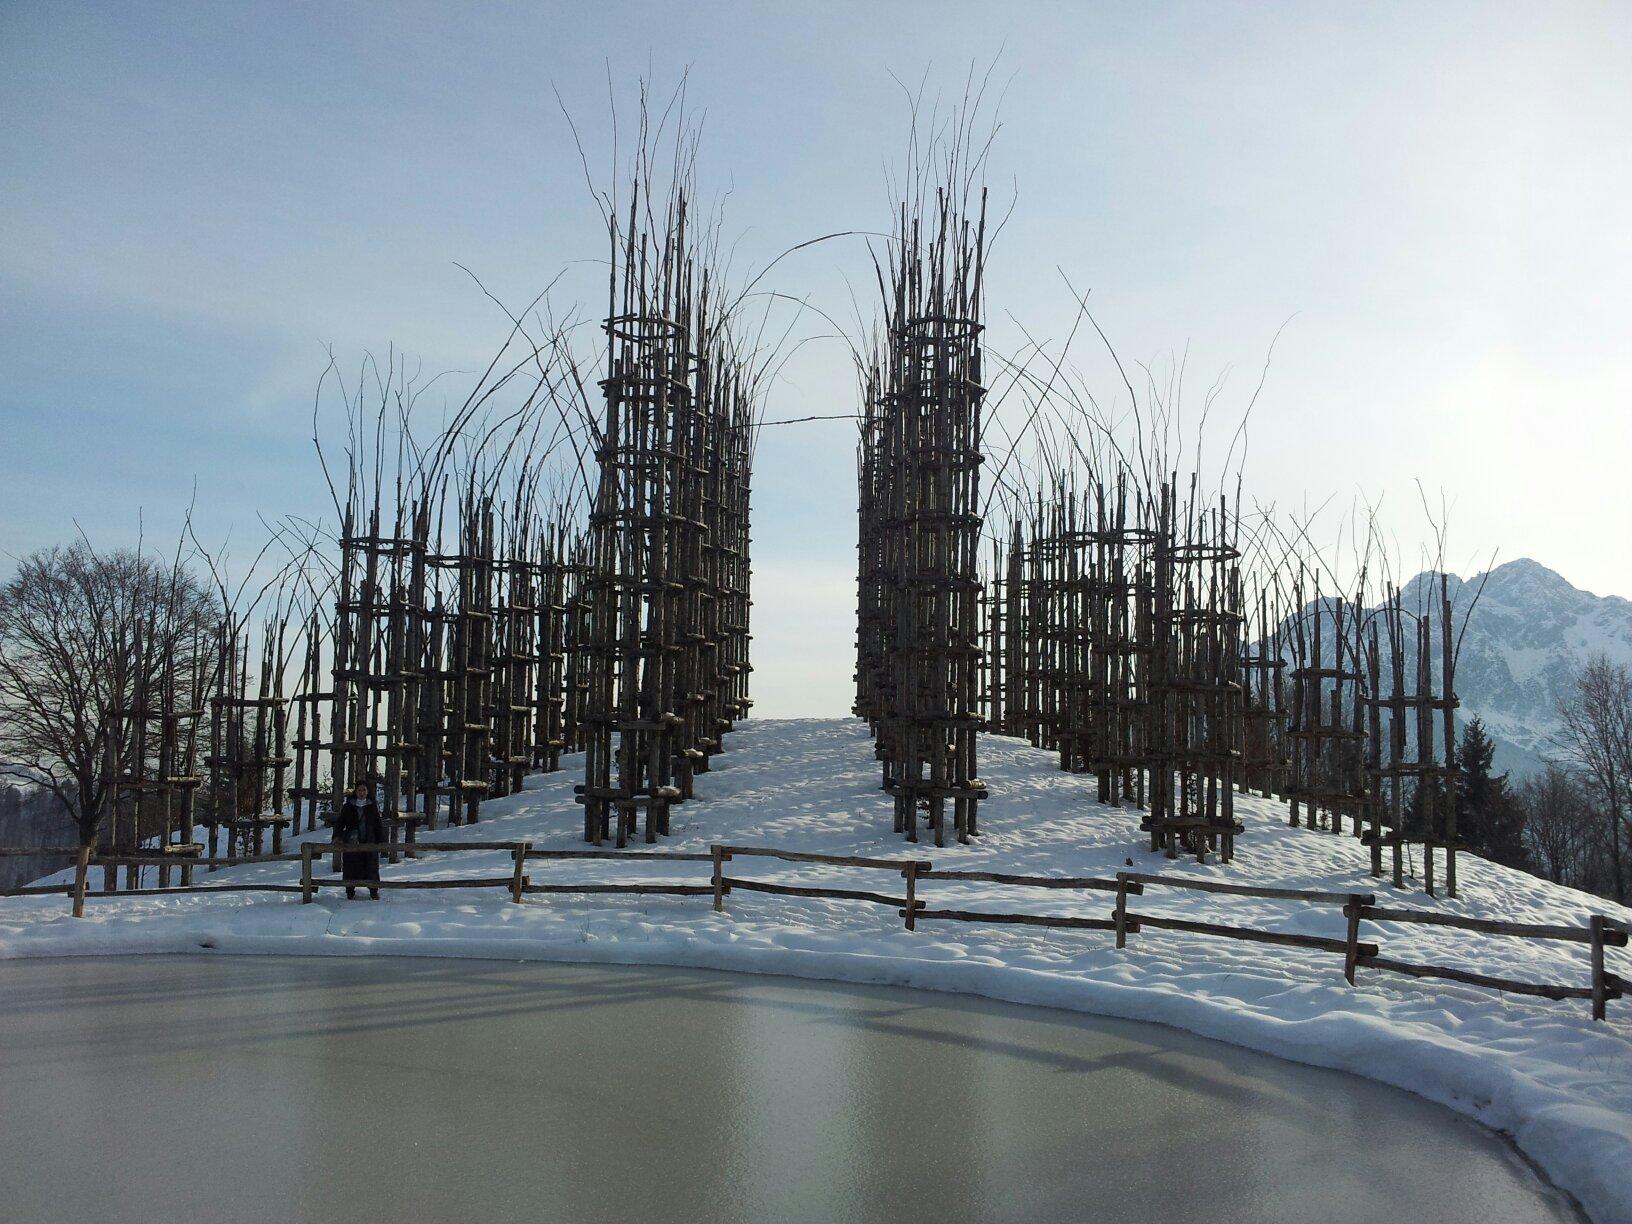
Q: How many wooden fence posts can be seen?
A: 8